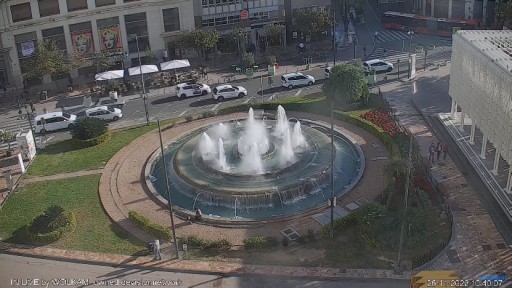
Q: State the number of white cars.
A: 7